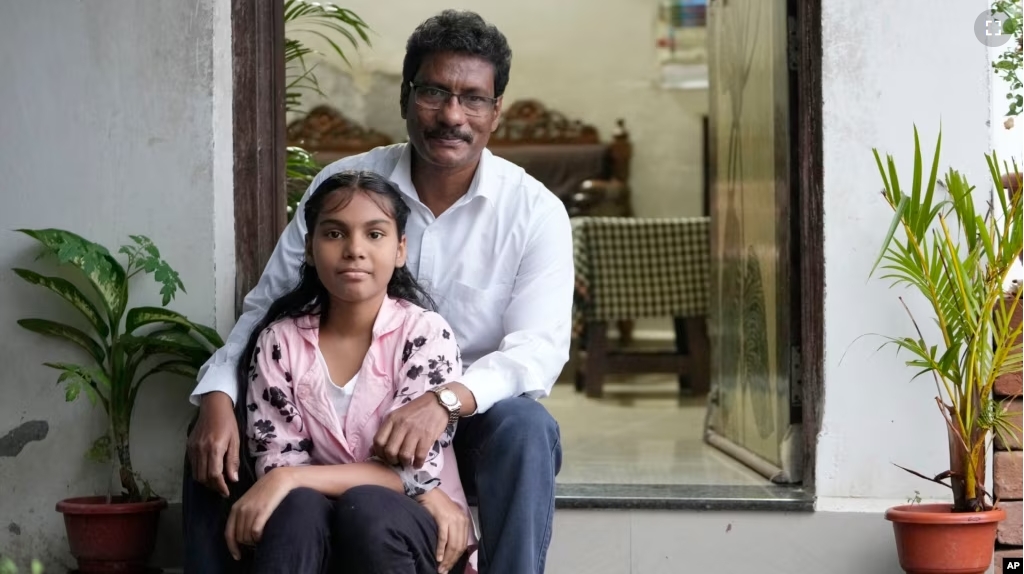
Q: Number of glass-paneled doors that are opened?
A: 1